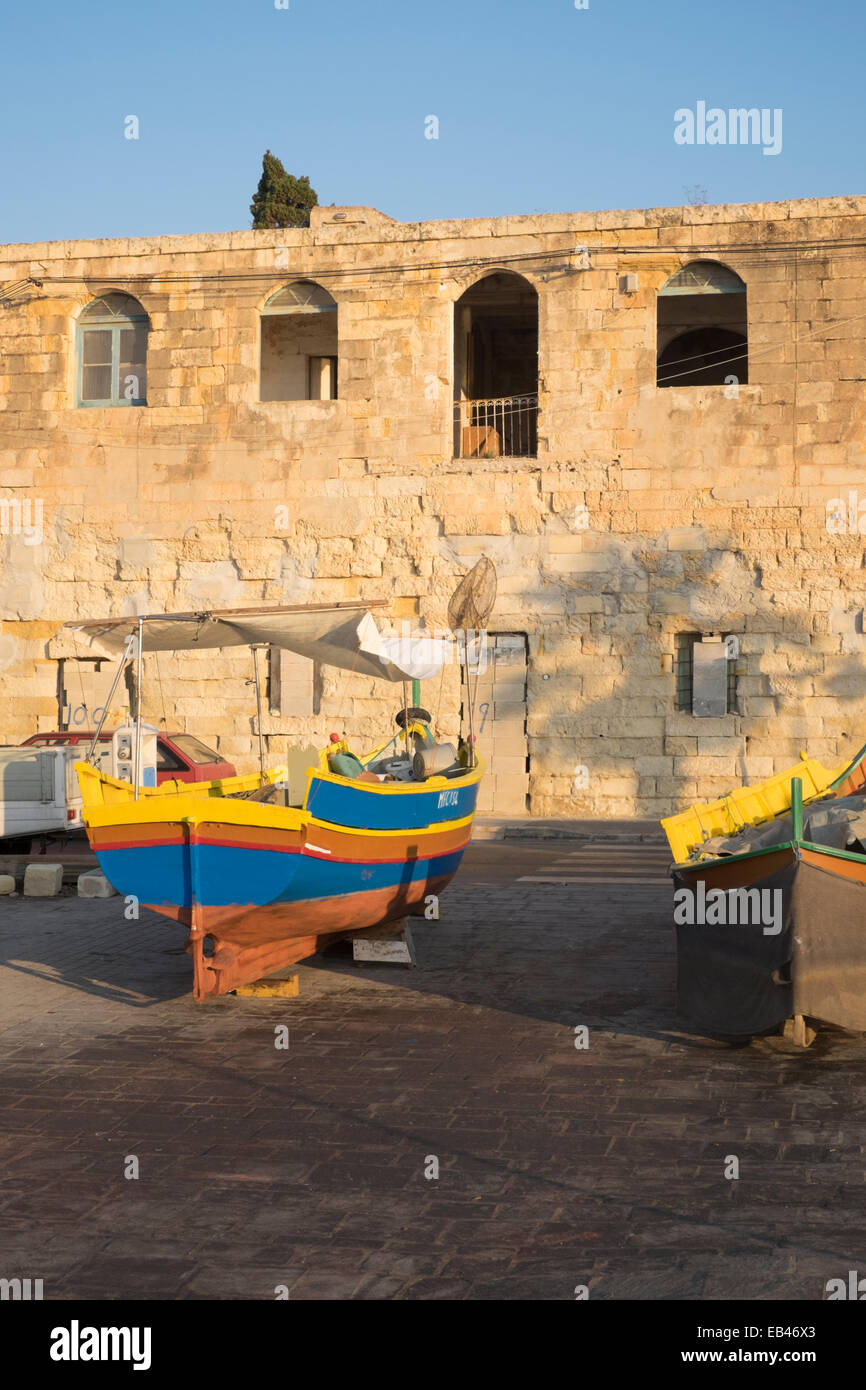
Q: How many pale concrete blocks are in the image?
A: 3